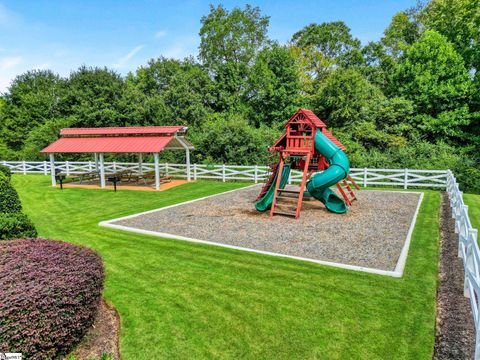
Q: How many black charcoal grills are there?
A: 2